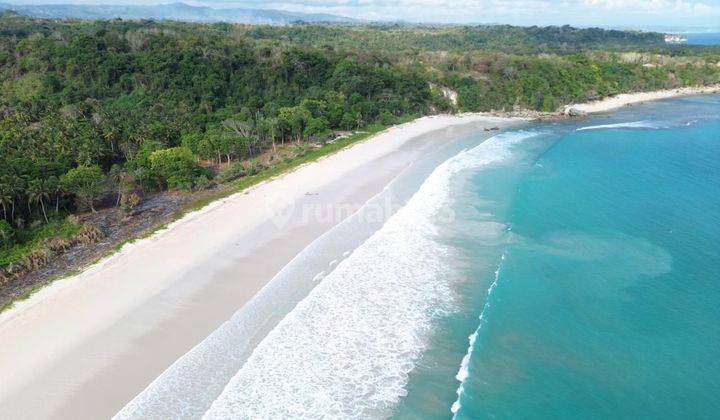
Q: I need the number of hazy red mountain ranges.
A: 0